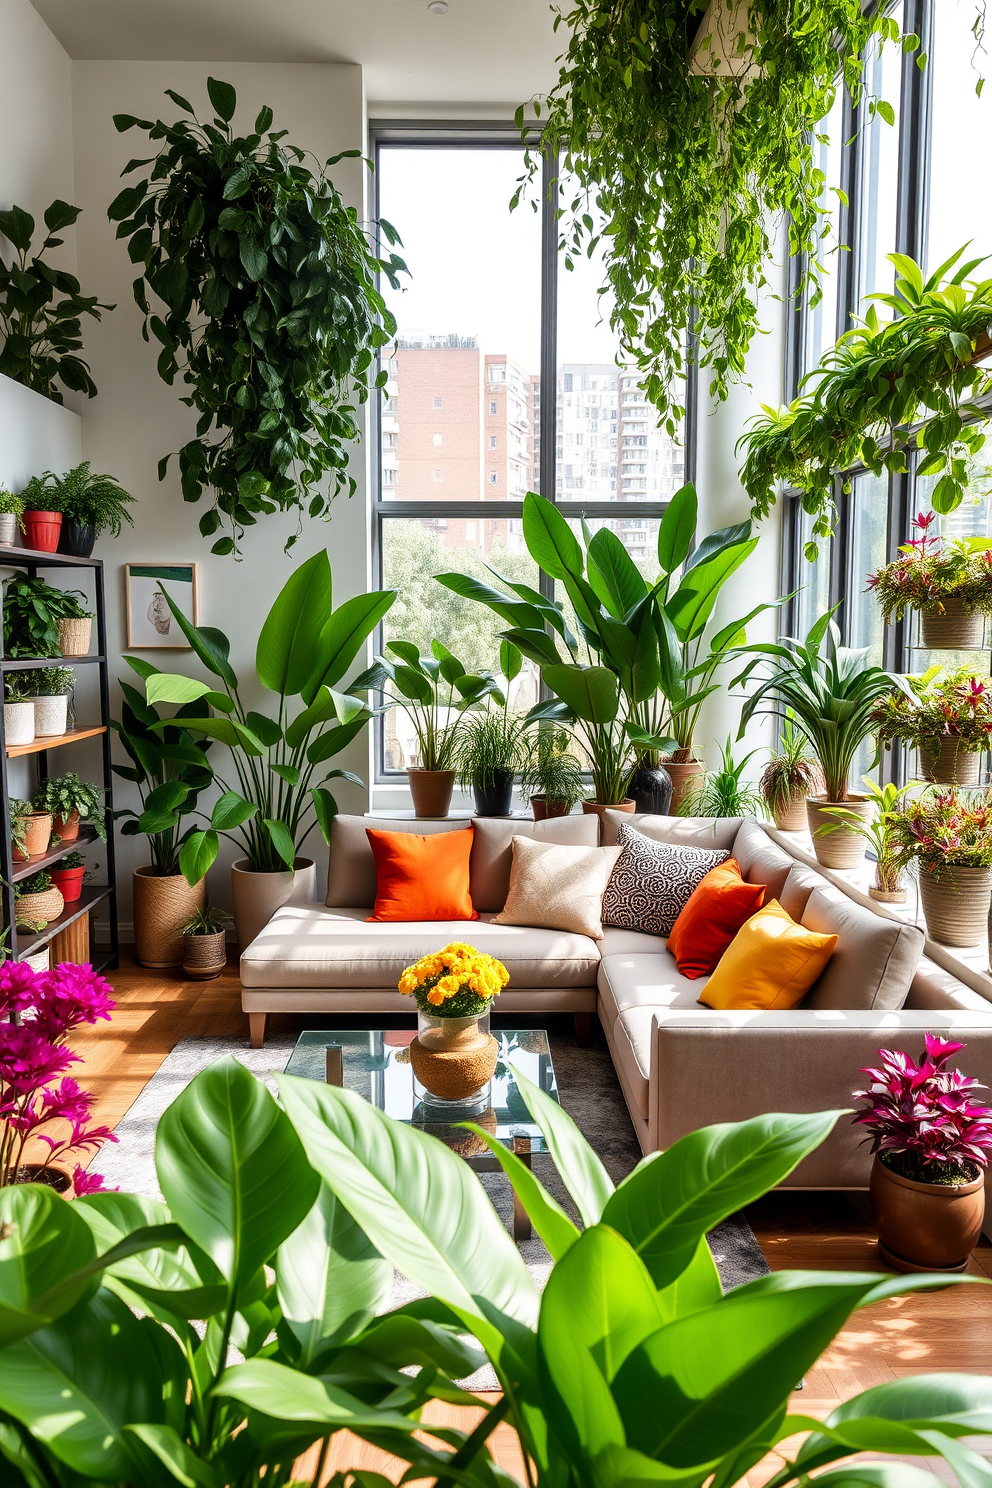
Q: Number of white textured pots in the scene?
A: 2